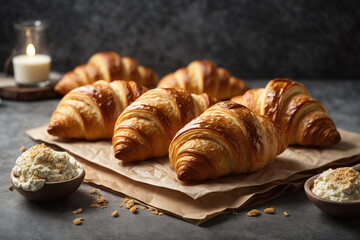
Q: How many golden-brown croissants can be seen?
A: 6